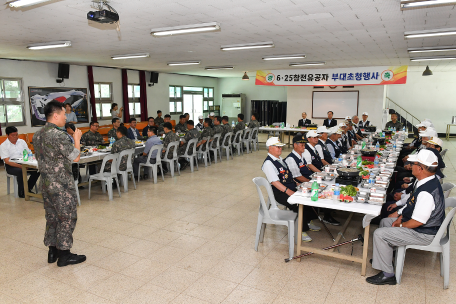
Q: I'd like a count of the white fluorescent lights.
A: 13